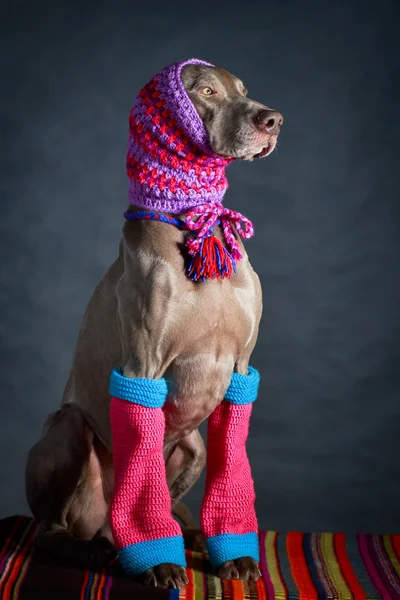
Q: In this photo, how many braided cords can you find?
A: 2